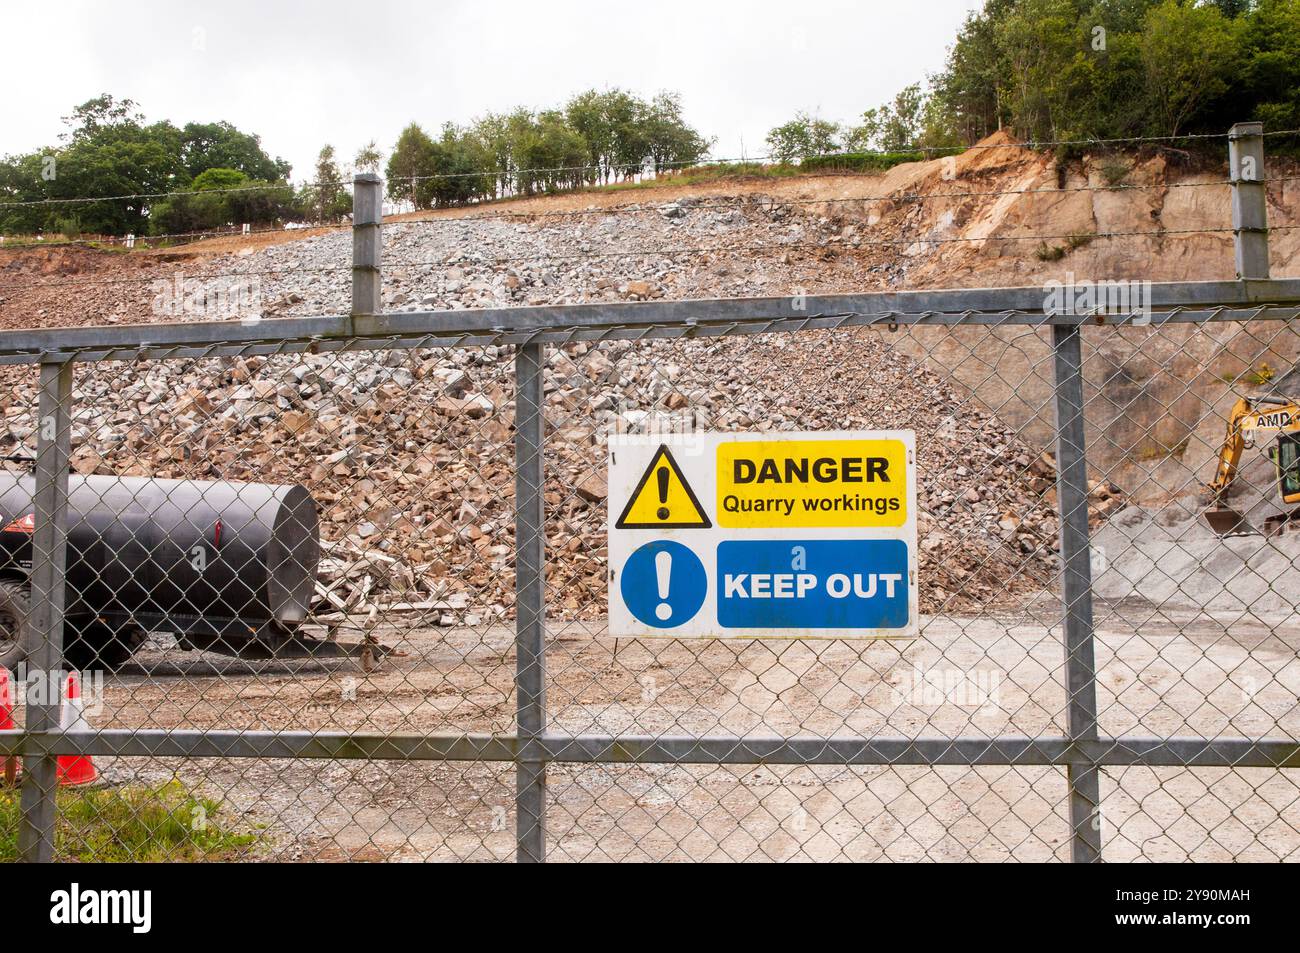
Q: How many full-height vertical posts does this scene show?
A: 3